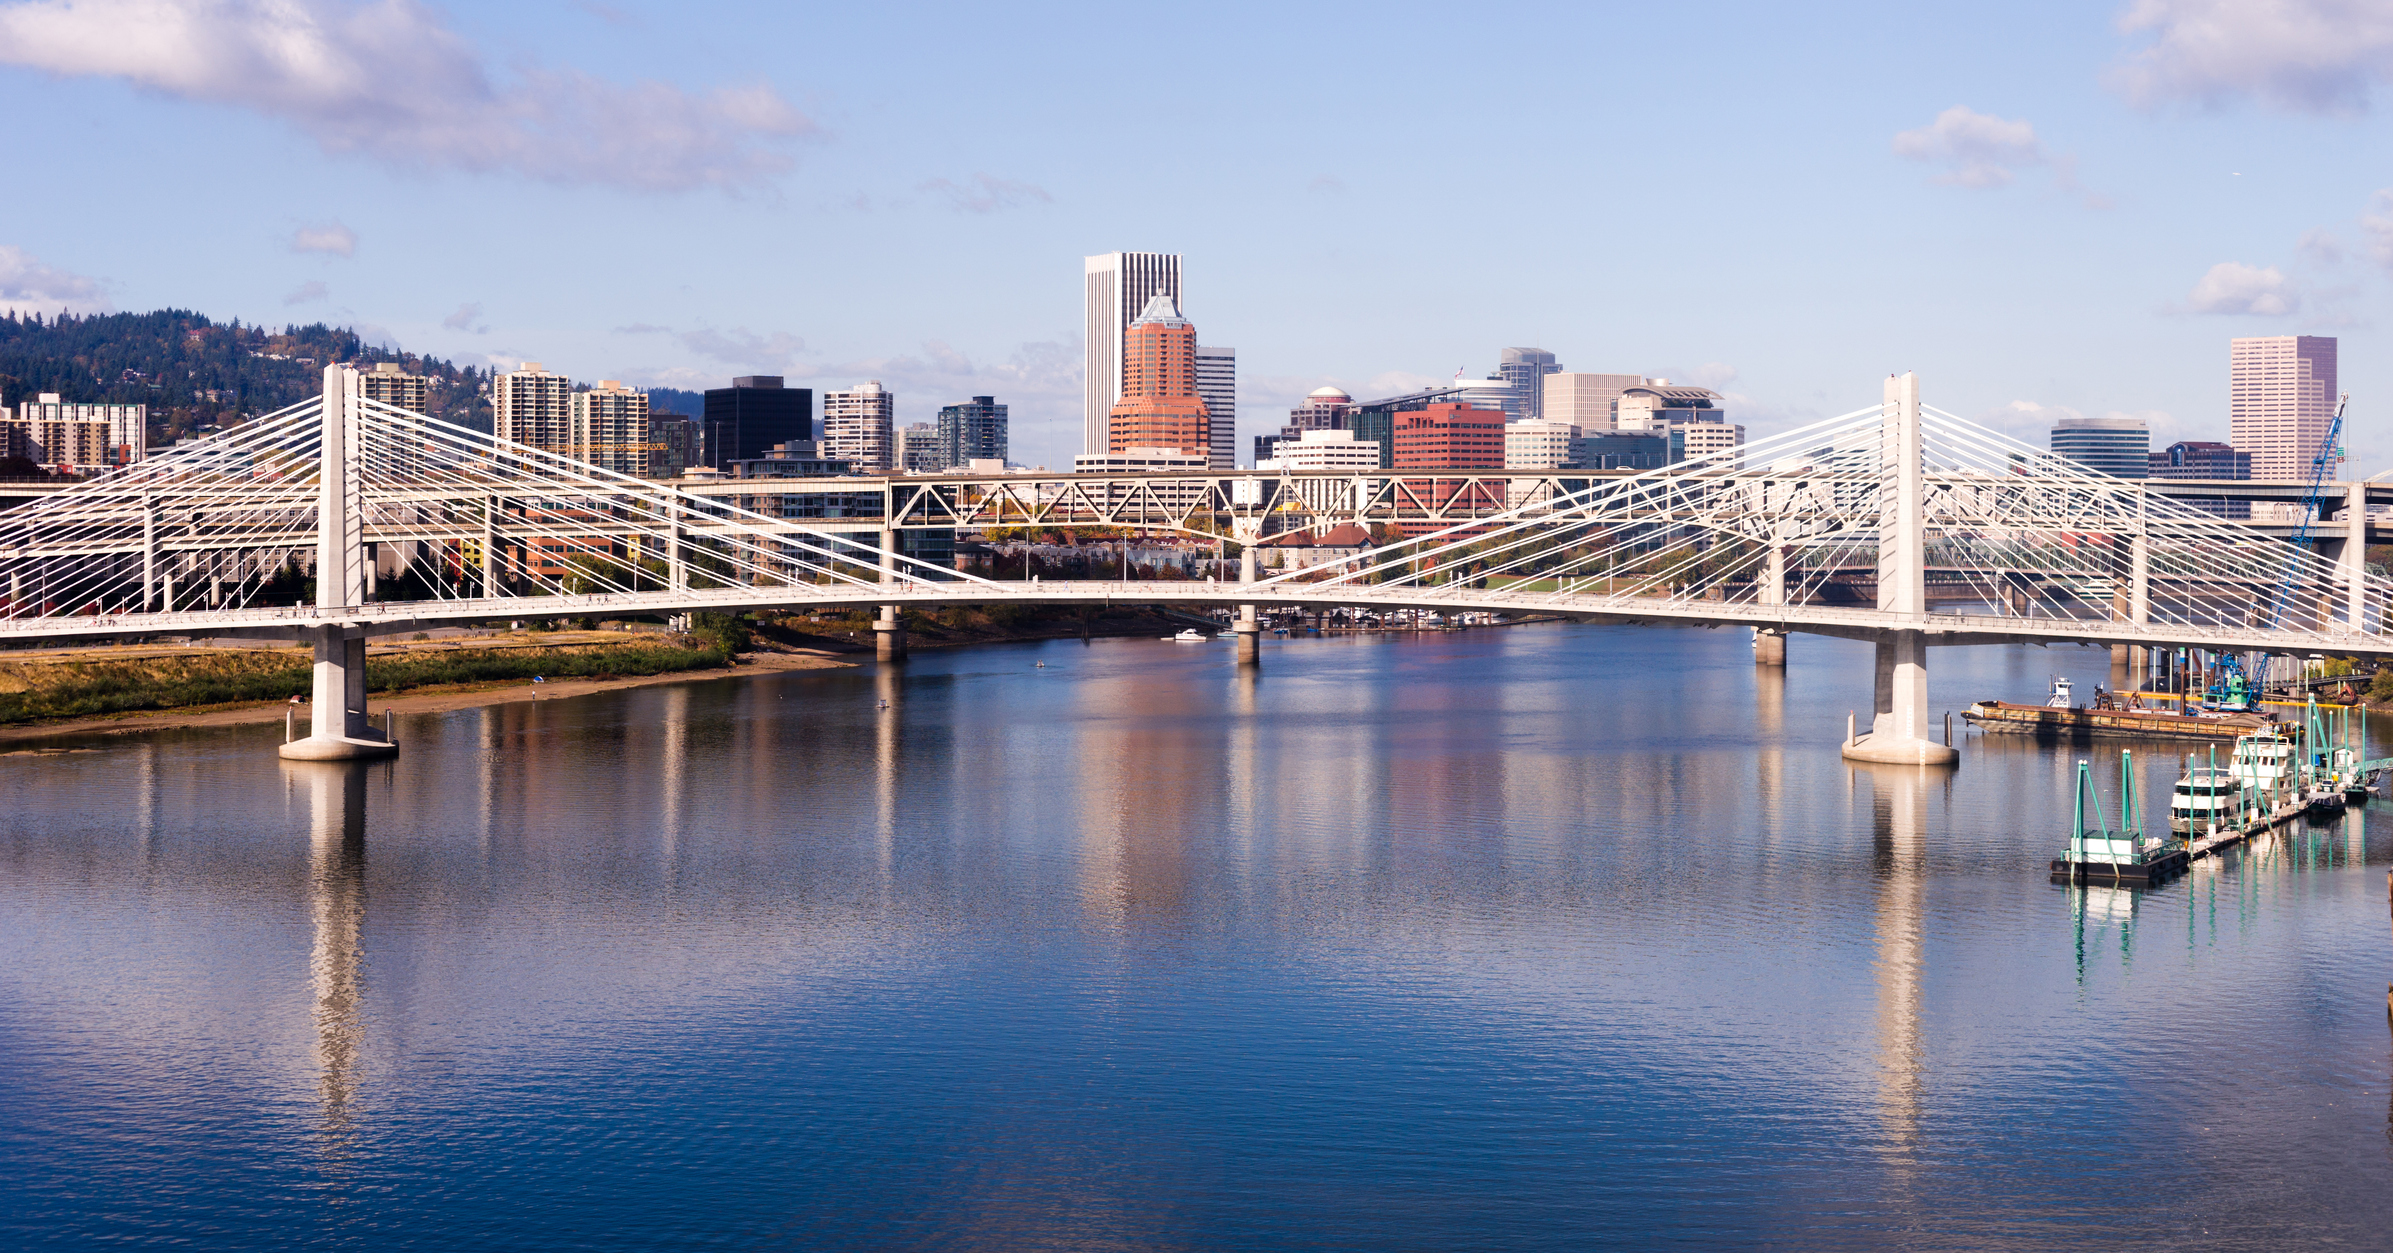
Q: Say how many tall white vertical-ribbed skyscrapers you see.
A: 1